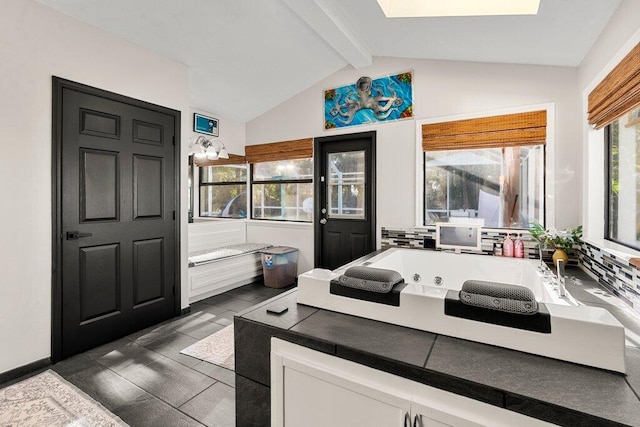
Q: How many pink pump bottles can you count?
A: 2